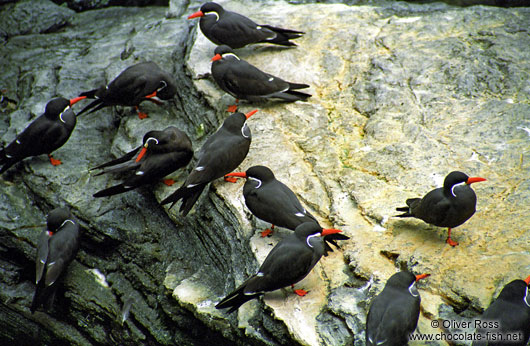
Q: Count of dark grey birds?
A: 12